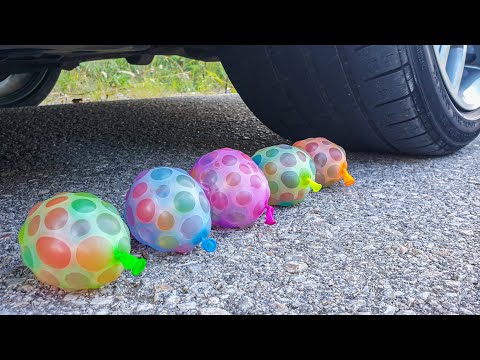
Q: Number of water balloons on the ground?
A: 5